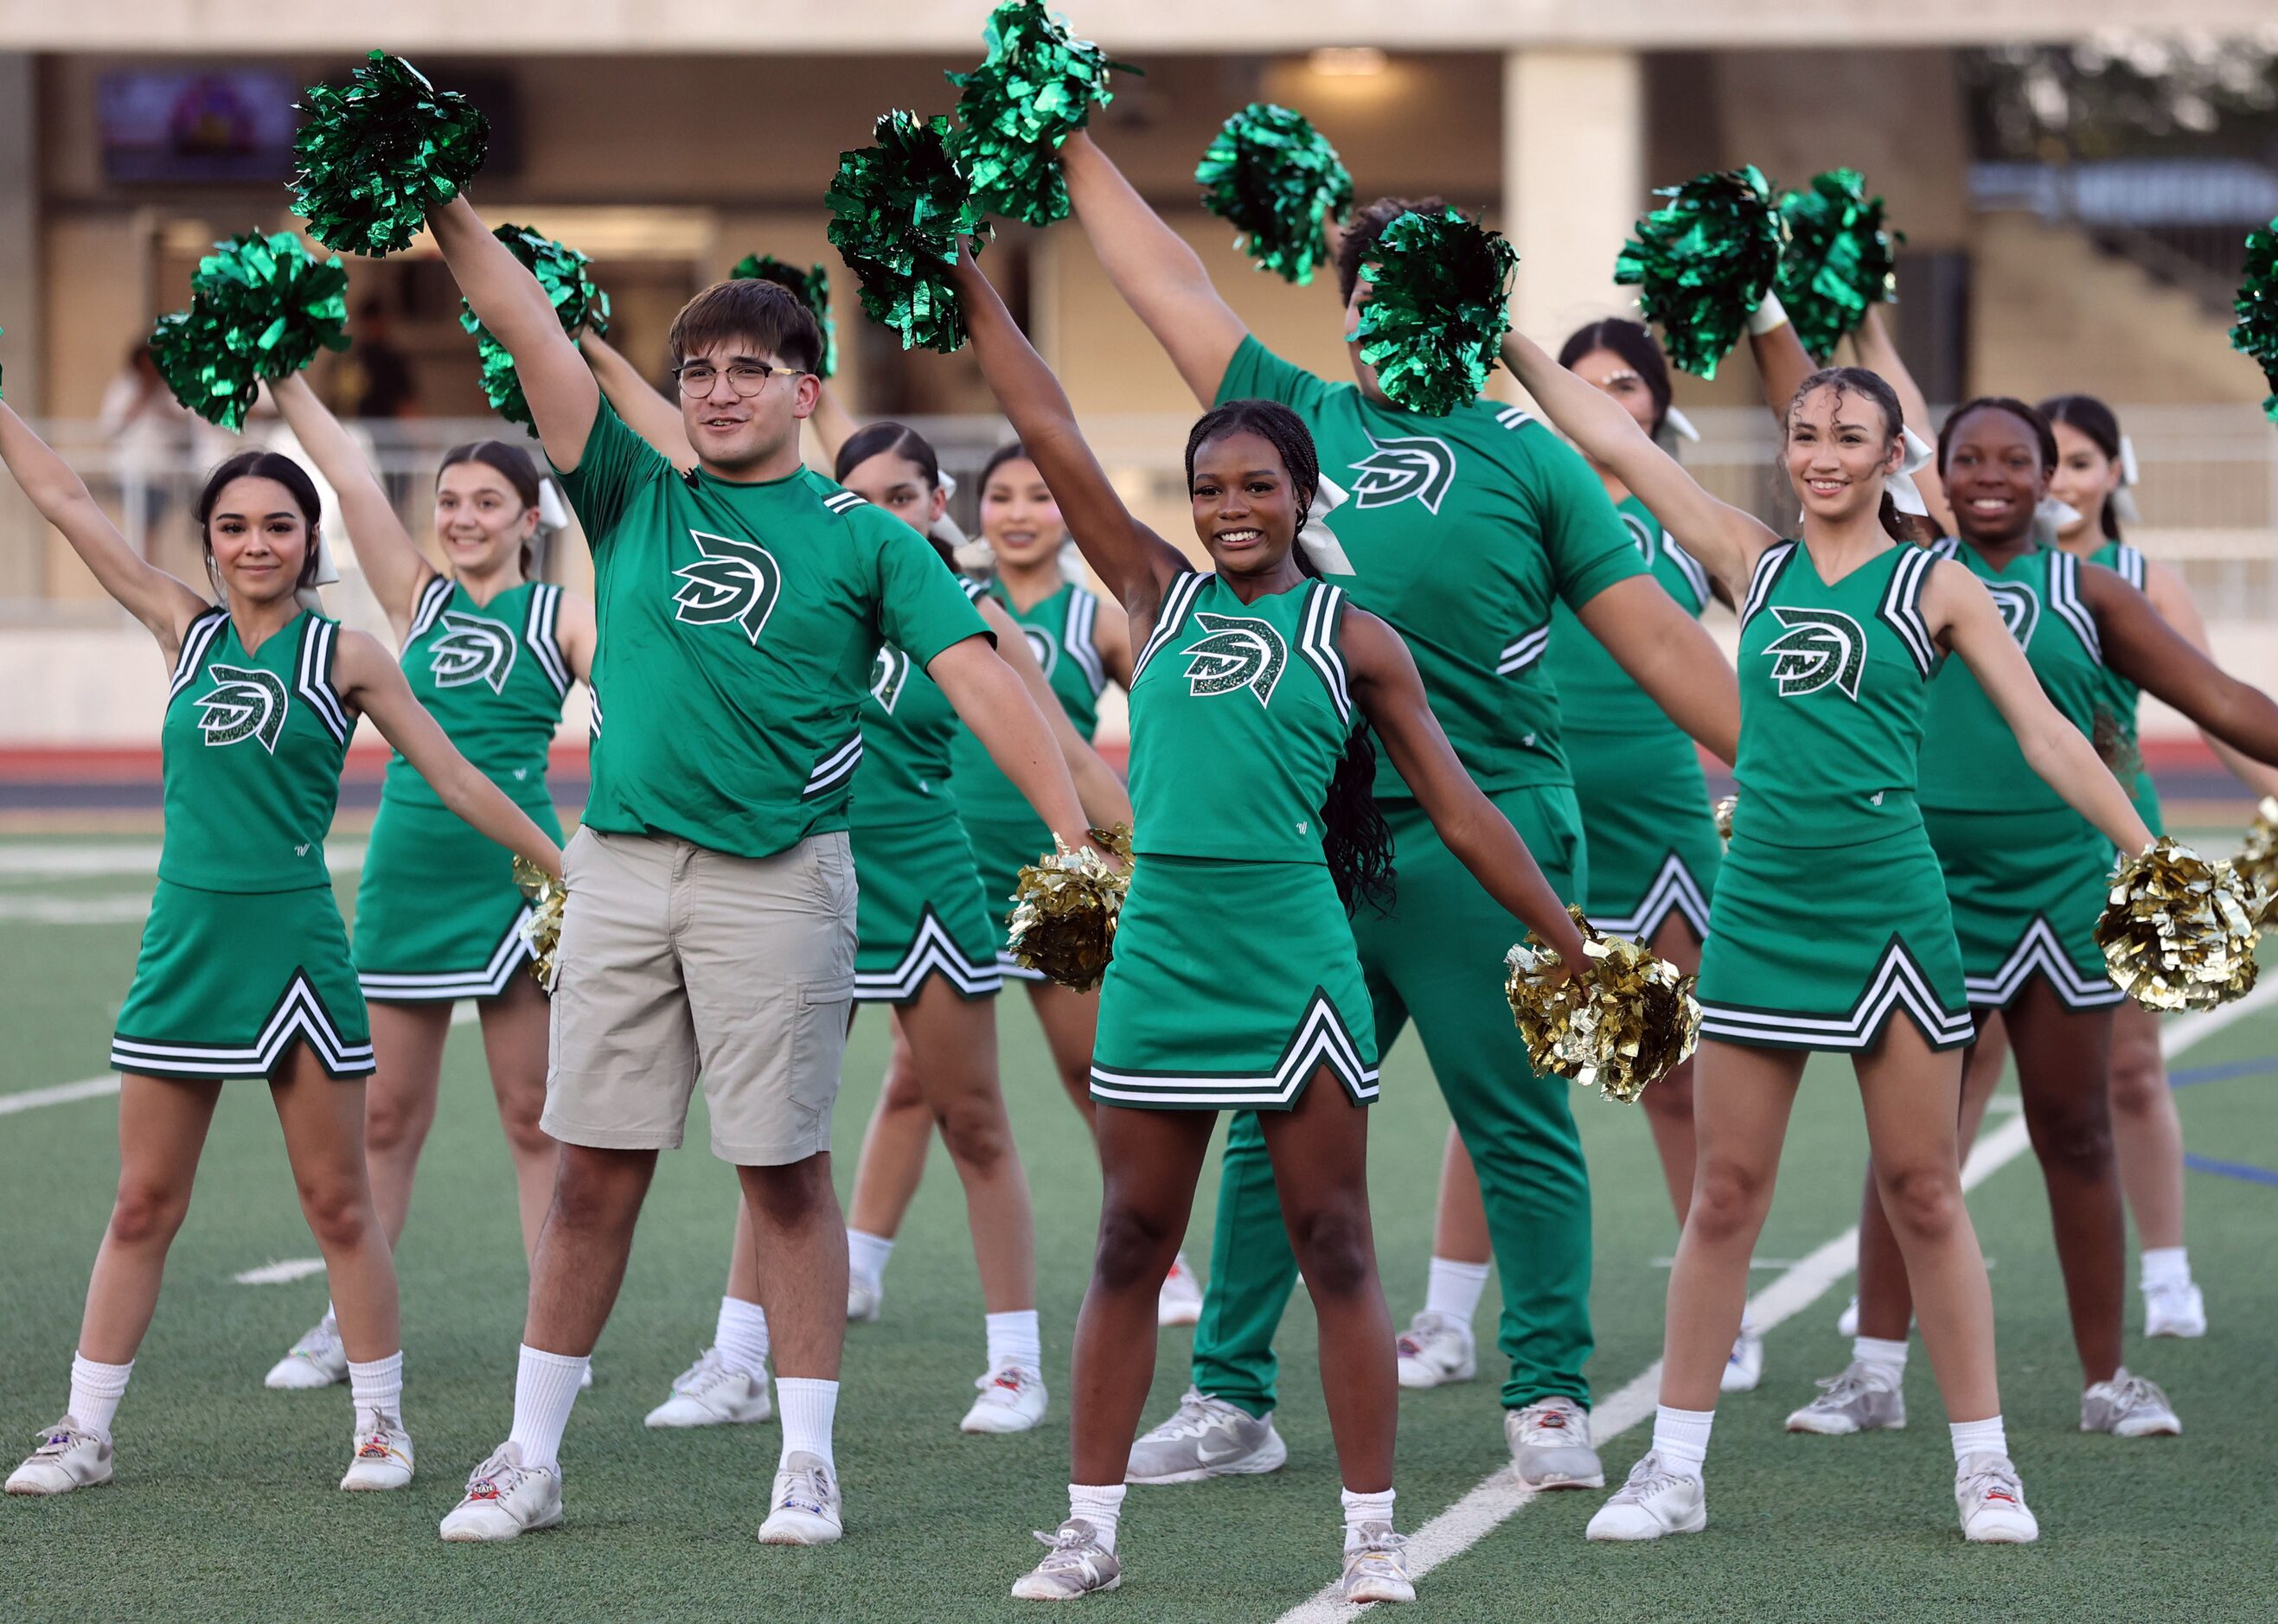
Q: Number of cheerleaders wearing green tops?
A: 11